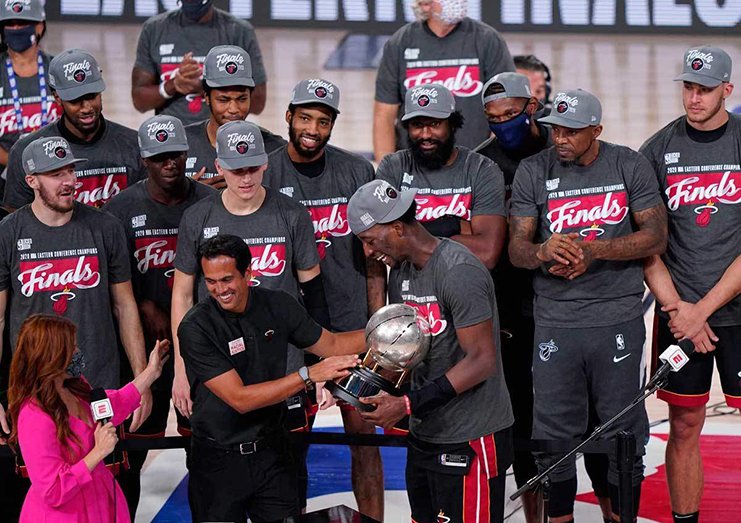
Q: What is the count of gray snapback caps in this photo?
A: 12